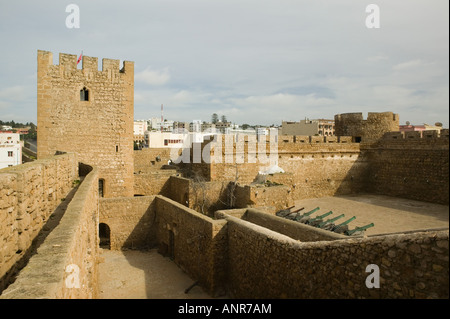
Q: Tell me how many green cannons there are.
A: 5